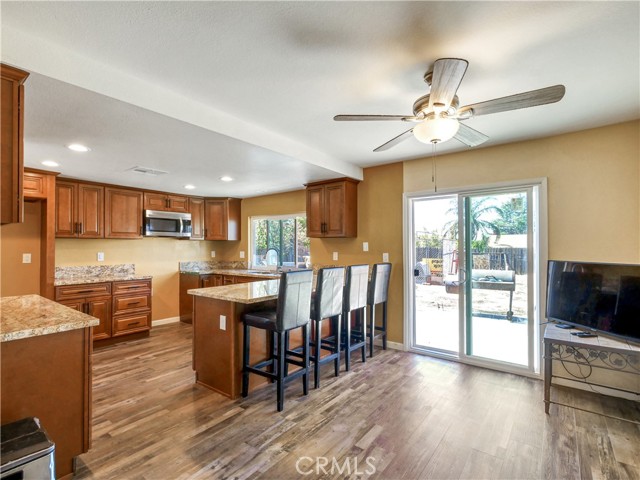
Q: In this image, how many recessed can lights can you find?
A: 4